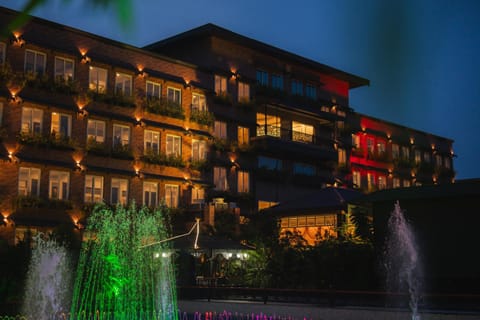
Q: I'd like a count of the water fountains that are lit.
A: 3